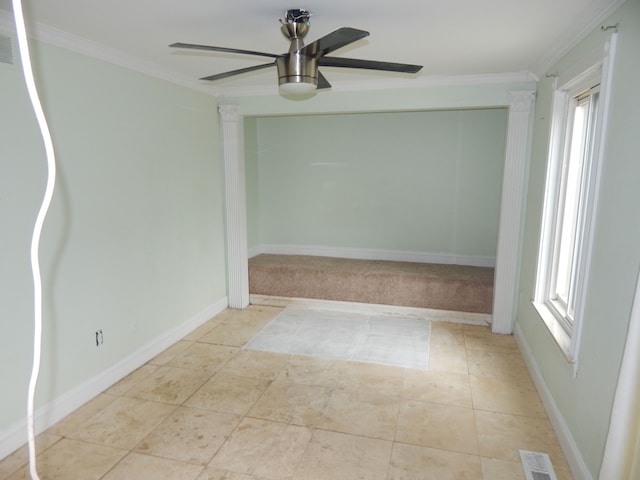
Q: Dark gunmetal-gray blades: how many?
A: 5